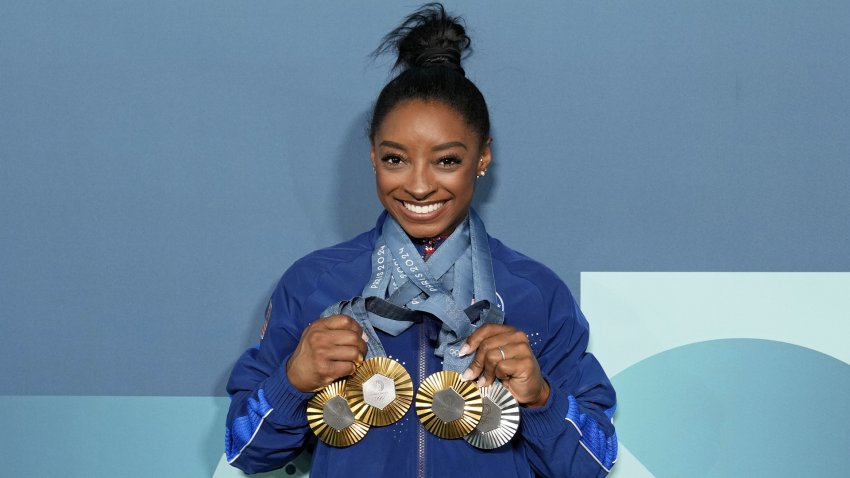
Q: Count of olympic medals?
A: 4